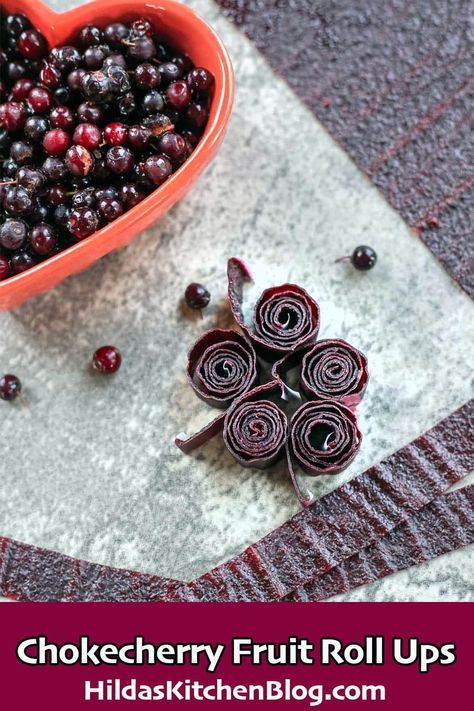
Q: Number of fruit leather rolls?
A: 5